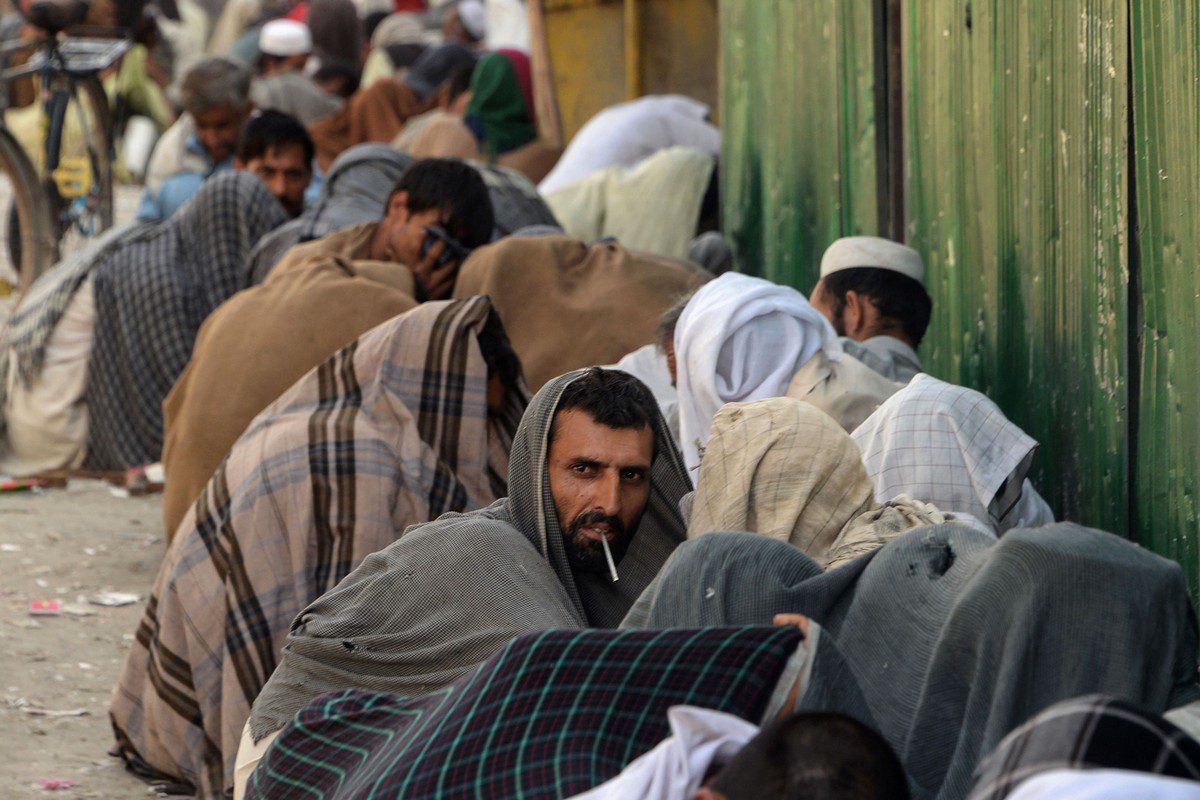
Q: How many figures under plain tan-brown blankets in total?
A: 2